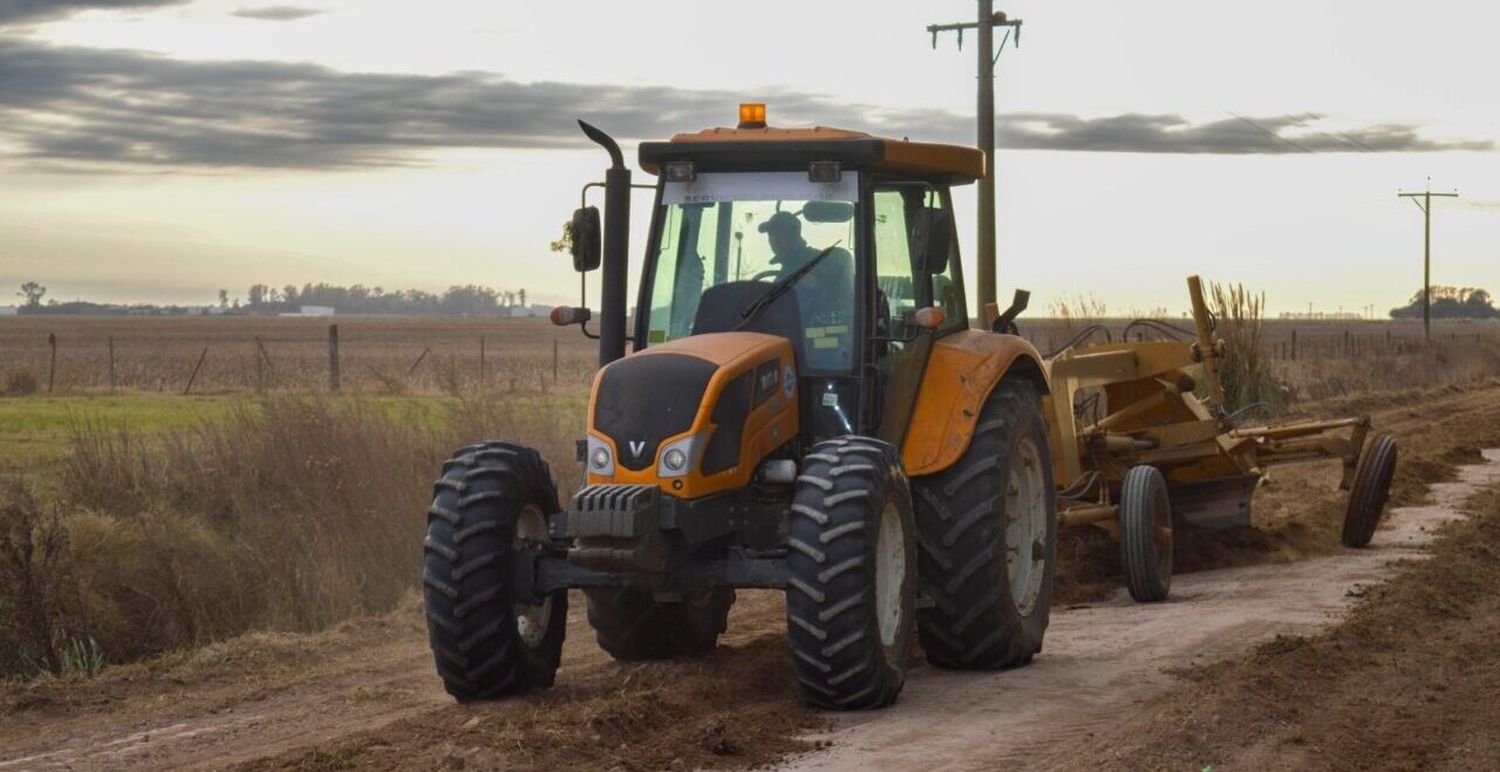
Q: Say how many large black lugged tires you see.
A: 4